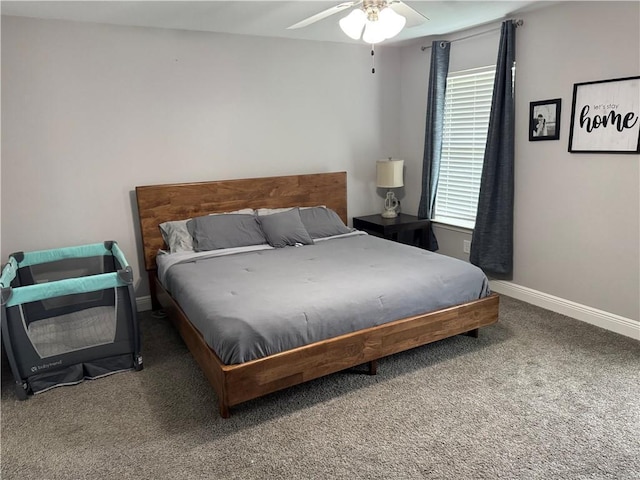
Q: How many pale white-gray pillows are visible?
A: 2